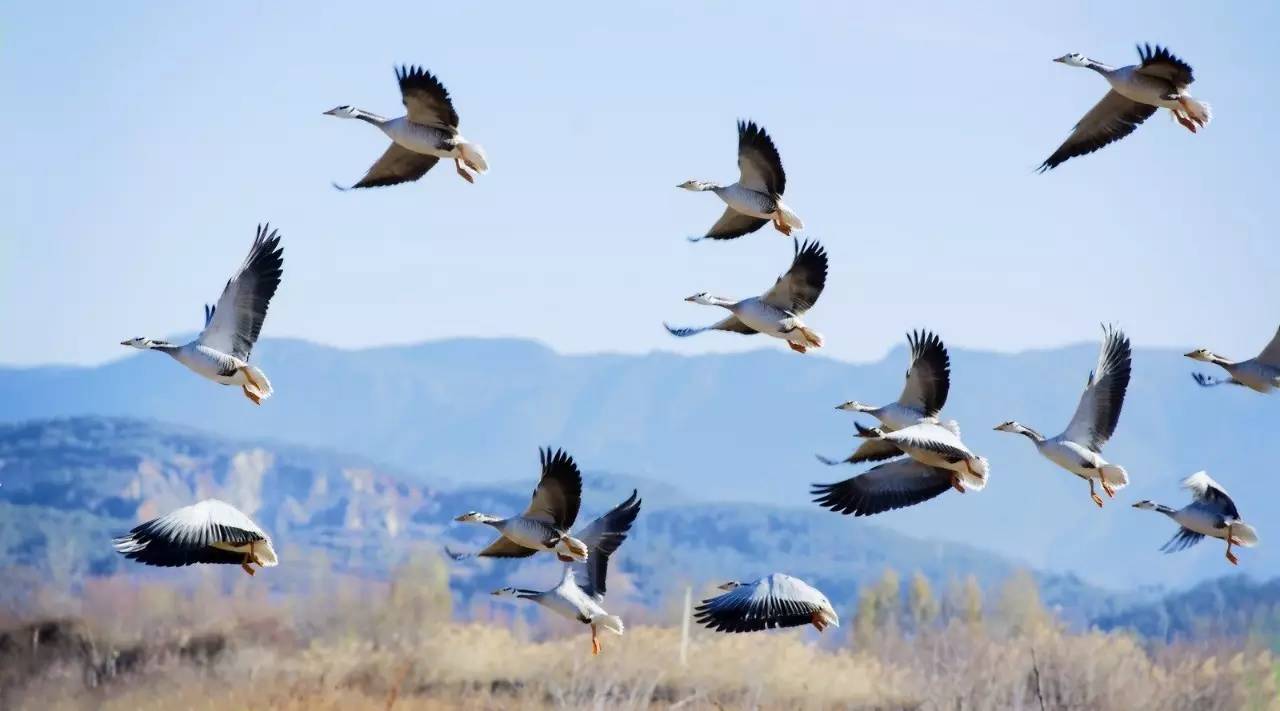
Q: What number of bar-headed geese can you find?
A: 14